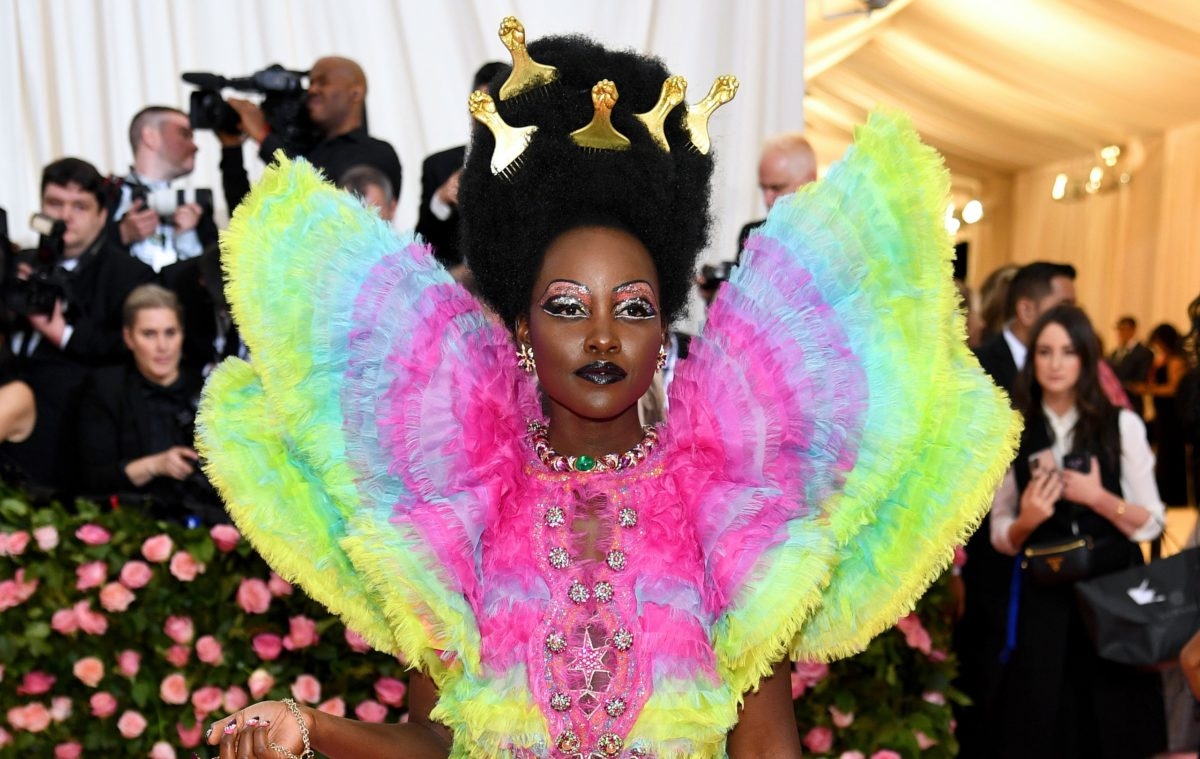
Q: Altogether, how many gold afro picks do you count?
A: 5